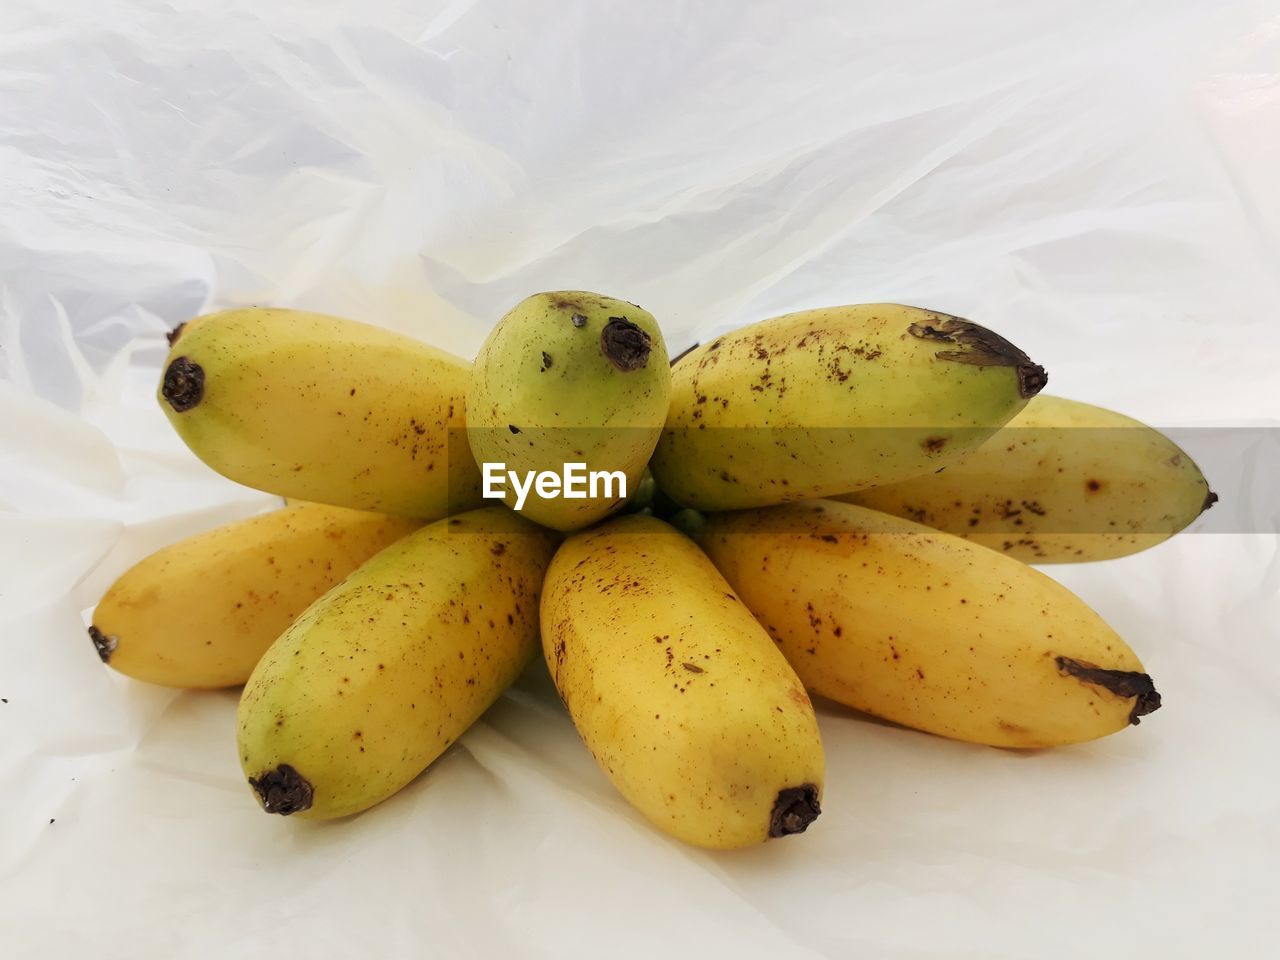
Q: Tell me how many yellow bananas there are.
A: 8